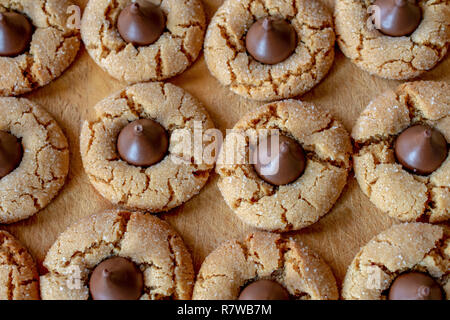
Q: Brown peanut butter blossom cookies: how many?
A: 12